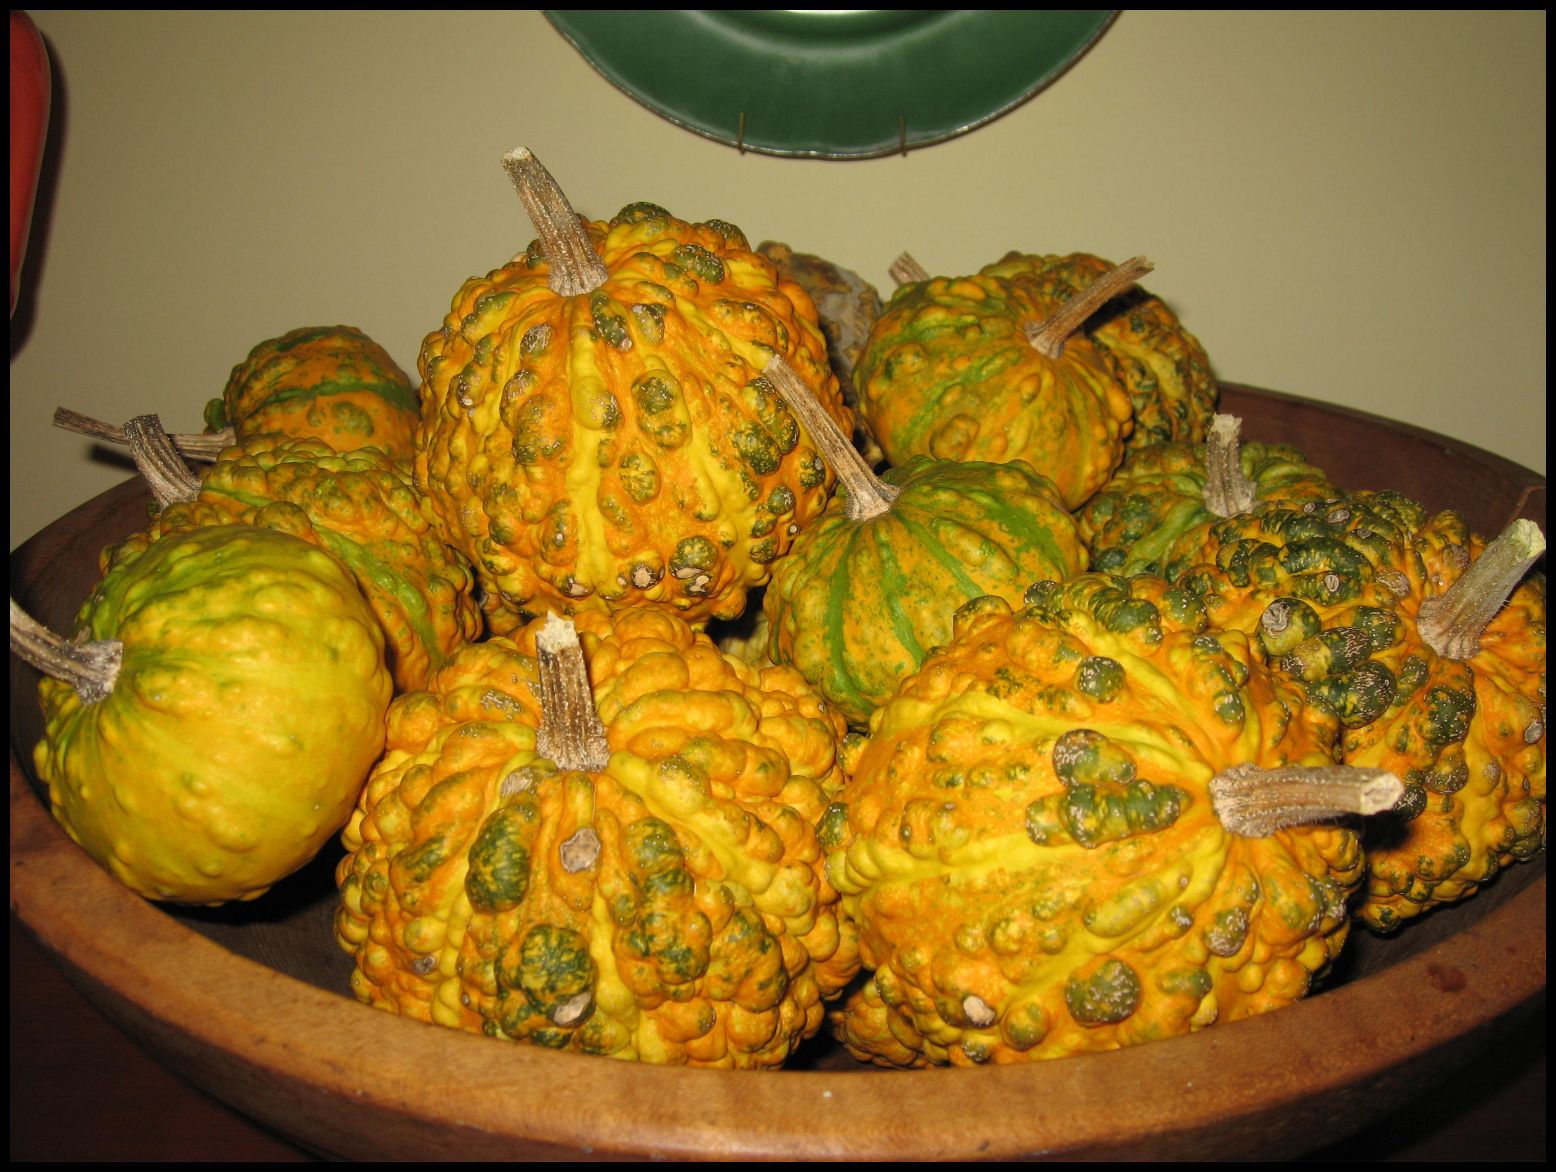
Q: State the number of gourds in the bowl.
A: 12